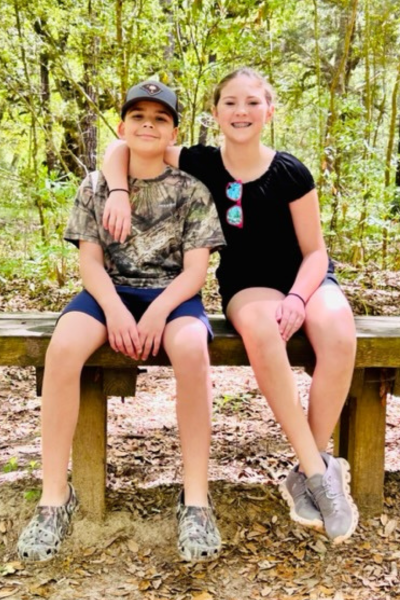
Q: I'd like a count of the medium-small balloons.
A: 0